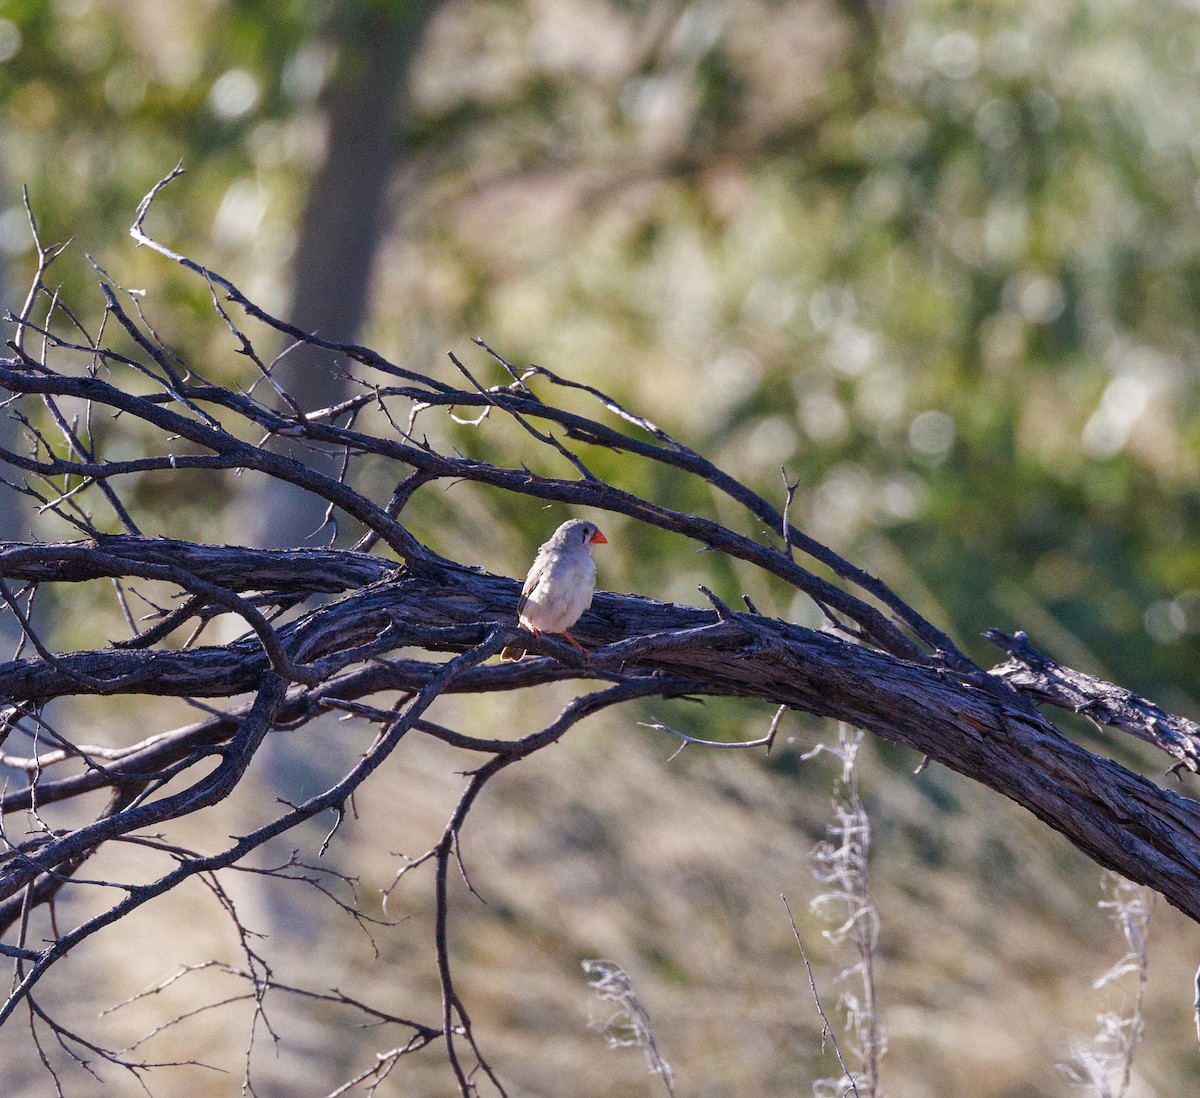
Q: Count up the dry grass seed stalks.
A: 3